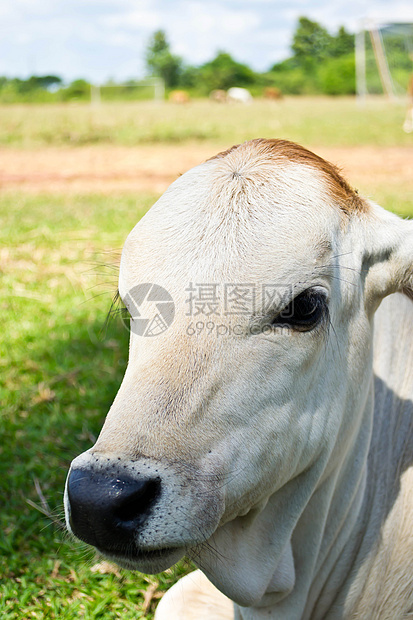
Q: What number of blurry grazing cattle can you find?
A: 4